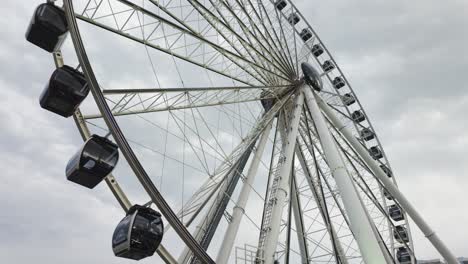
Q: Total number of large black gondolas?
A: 4